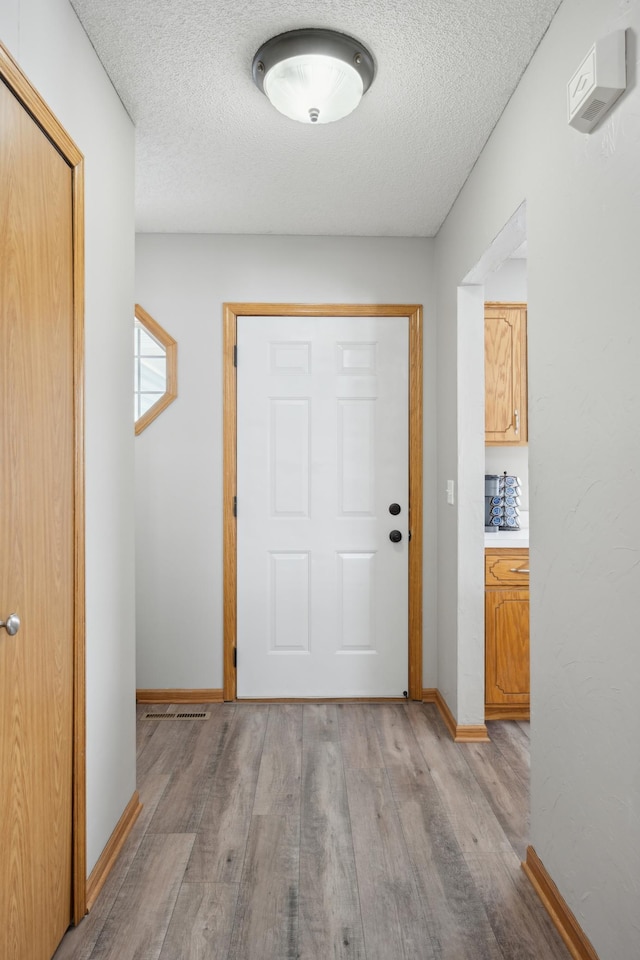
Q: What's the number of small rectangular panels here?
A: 2